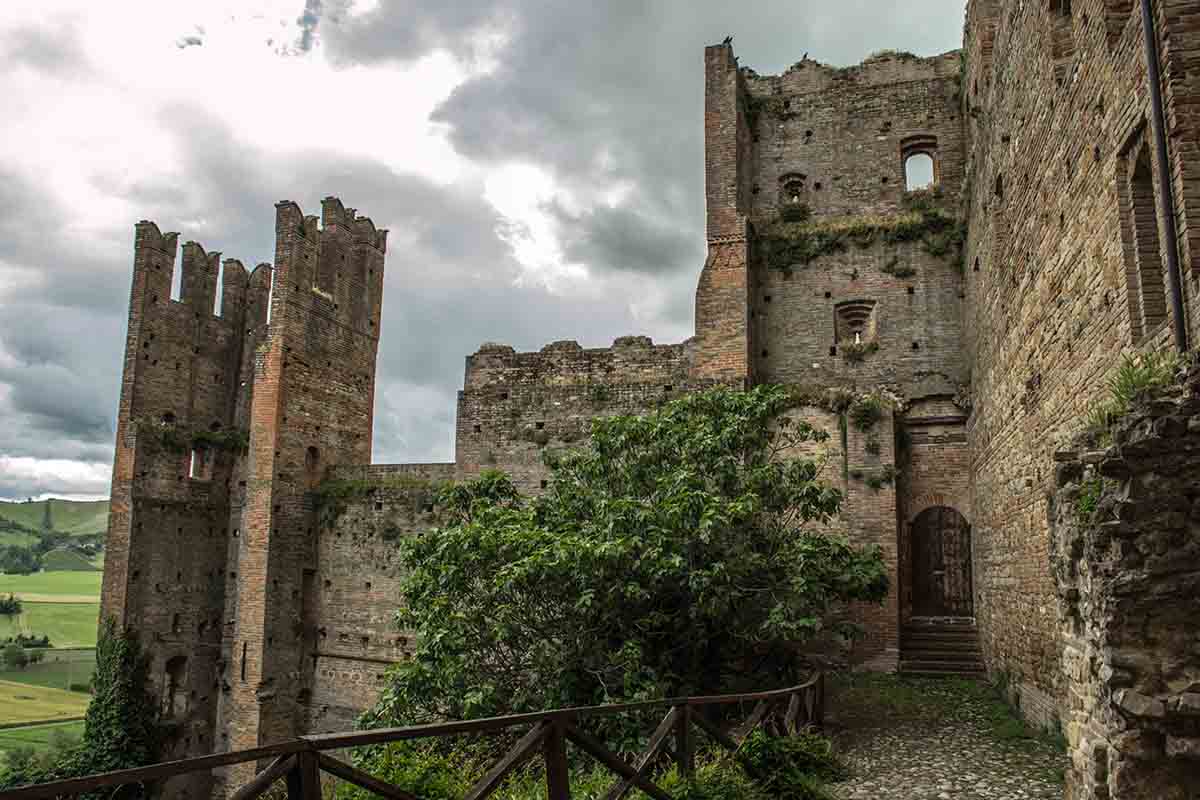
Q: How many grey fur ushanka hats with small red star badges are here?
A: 0